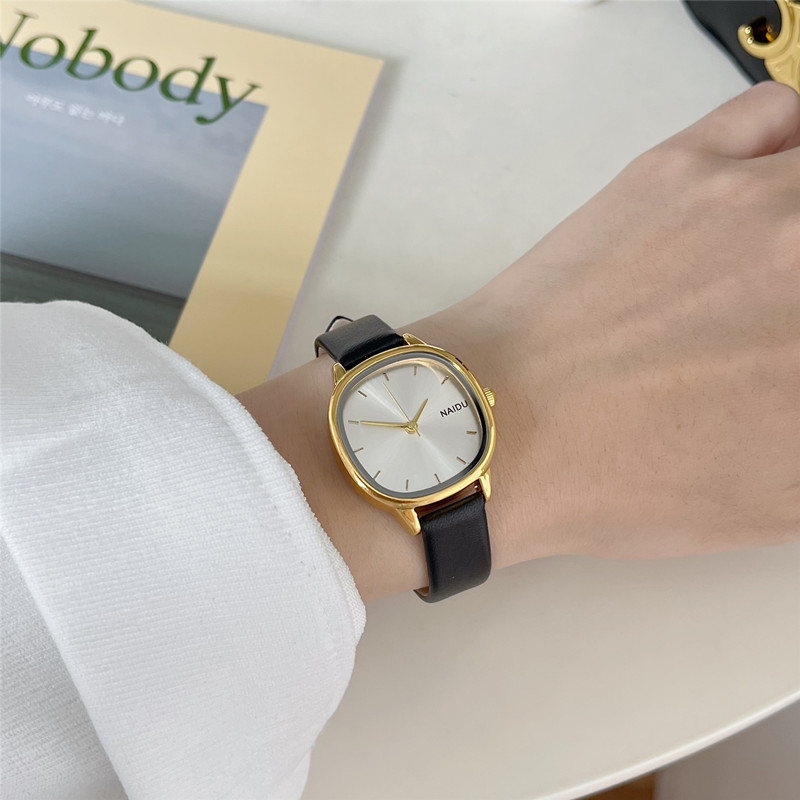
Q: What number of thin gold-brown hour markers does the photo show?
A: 11